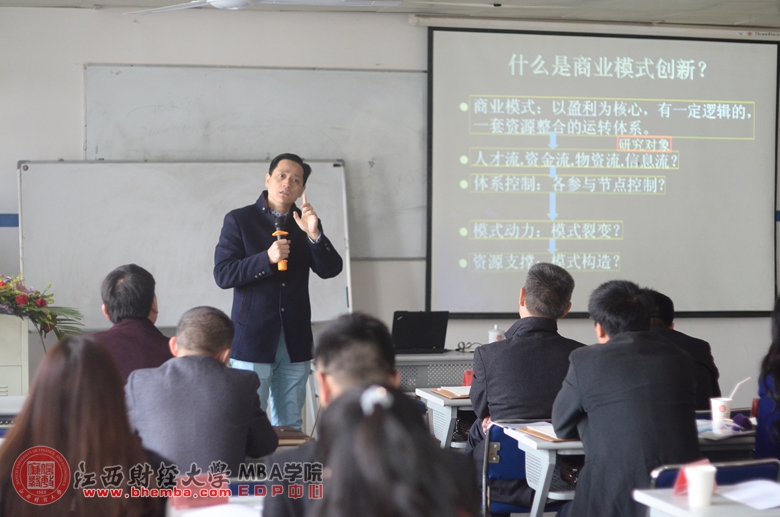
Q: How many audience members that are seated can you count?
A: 9